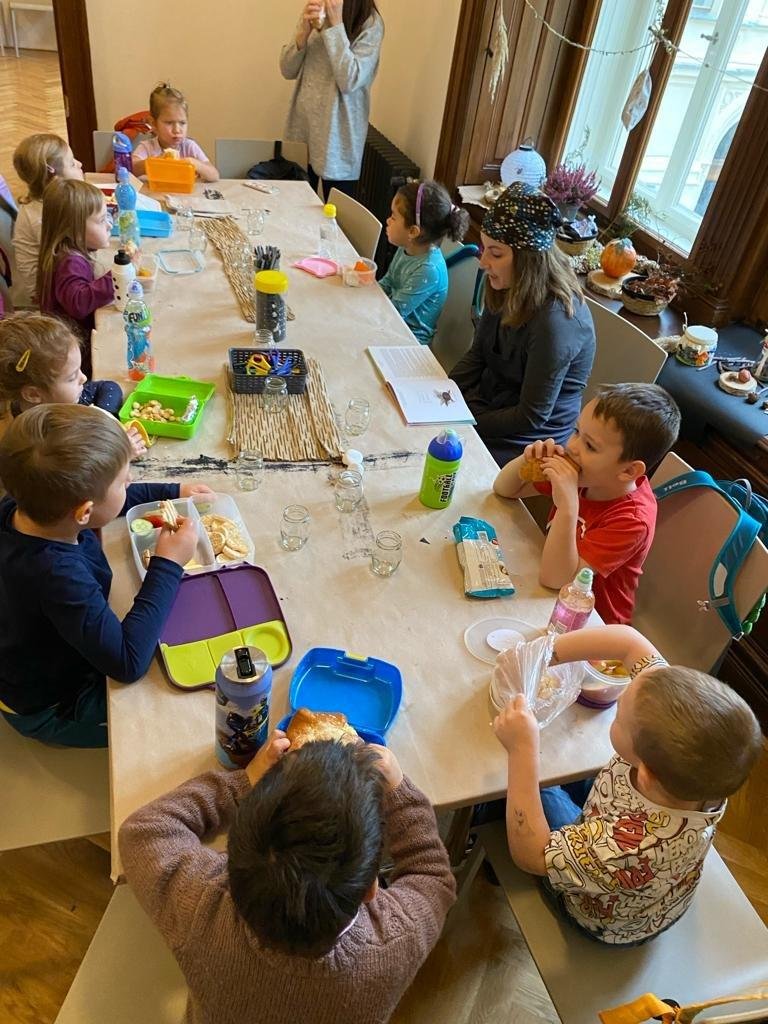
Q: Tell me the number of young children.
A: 9